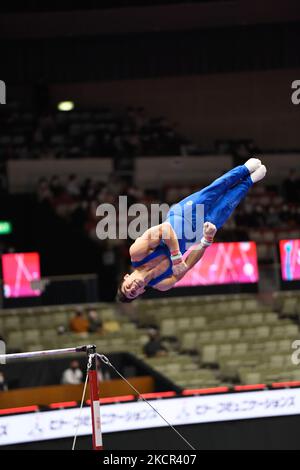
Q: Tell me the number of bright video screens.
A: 3